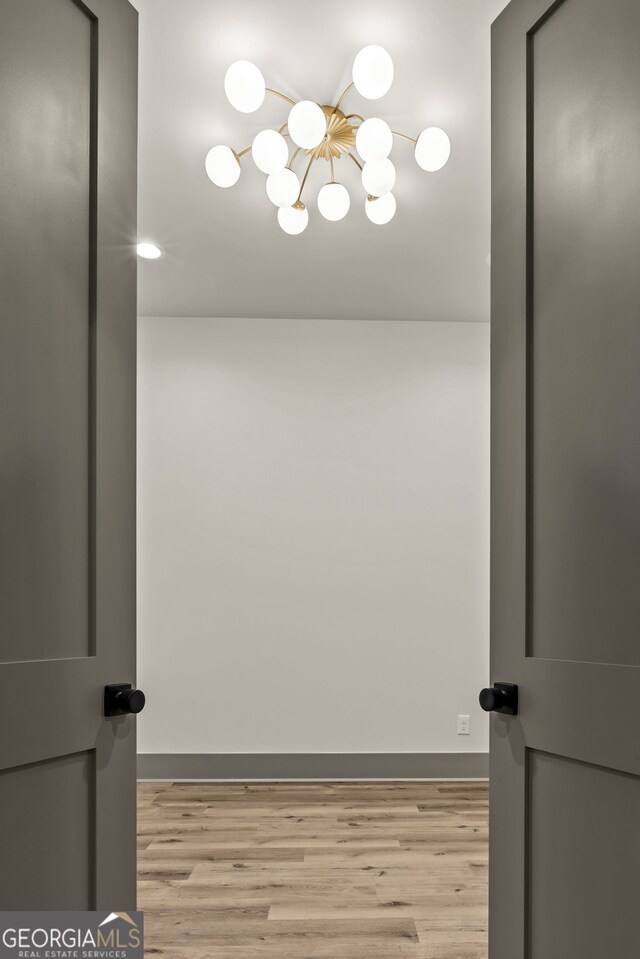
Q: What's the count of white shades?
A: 12